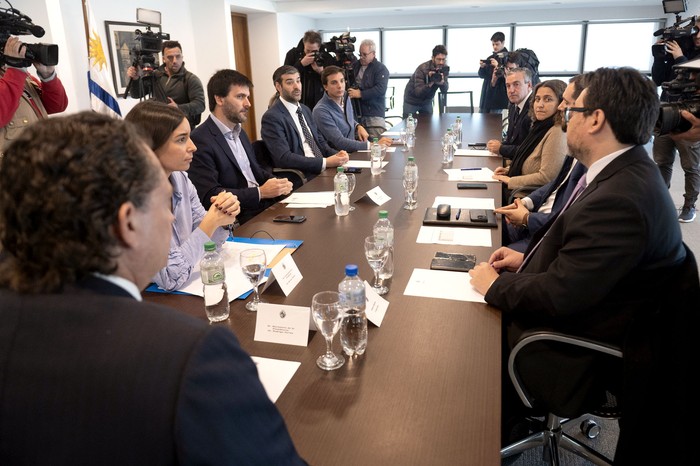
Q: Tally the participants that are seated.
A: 9